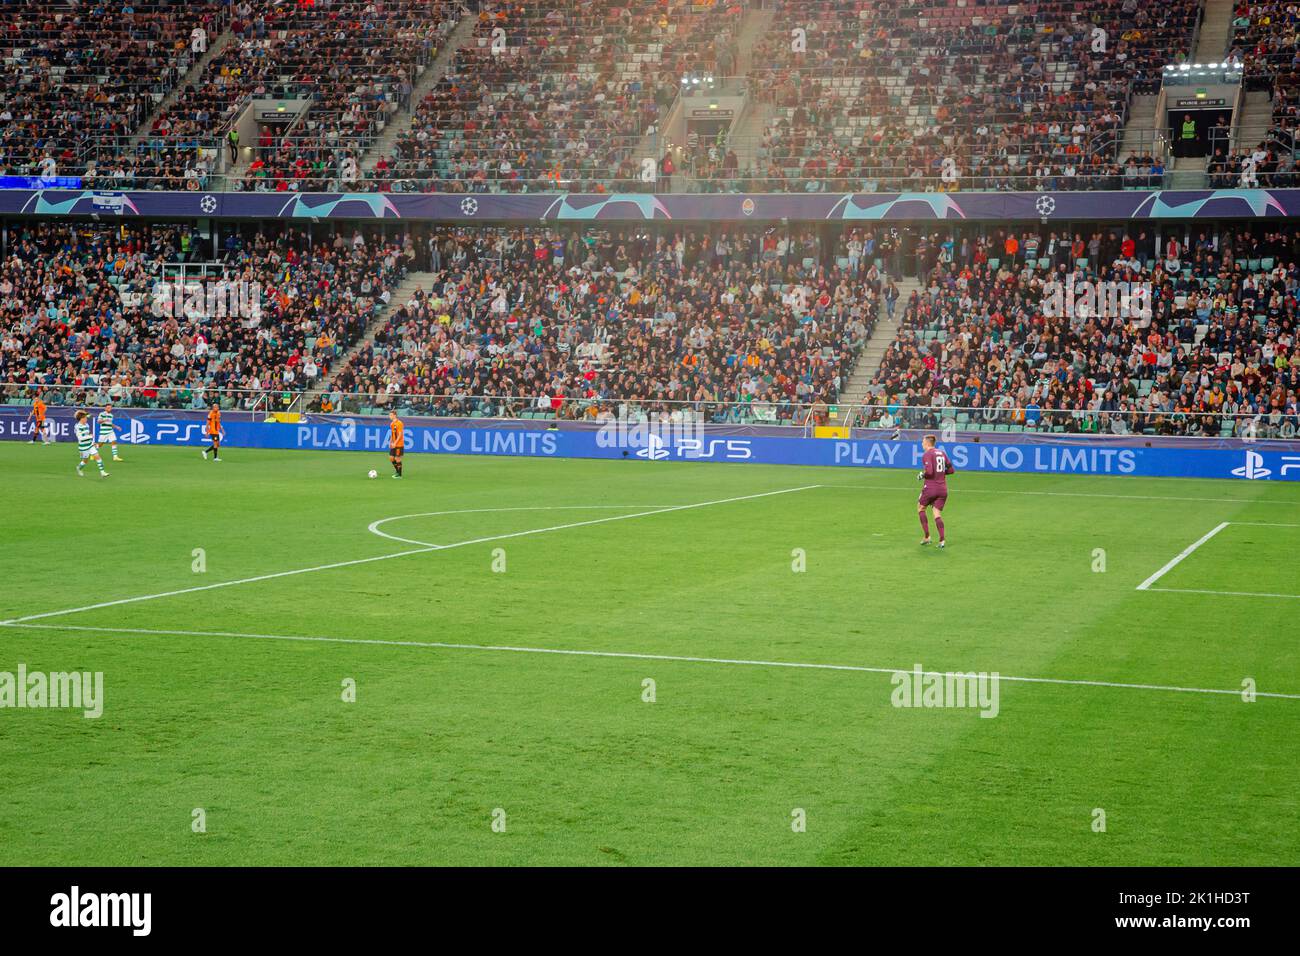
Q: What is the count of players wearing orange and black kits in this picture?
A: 3